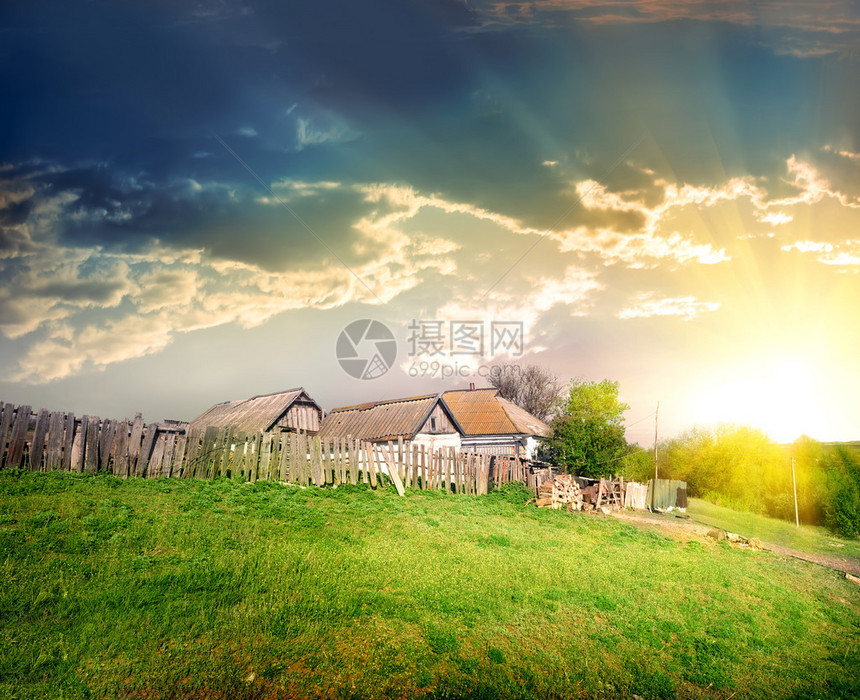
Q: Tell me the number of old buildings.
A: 3